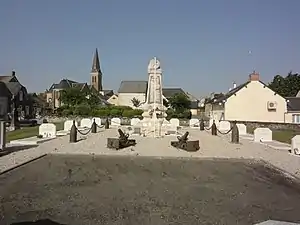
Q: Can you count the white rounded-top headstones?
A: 13